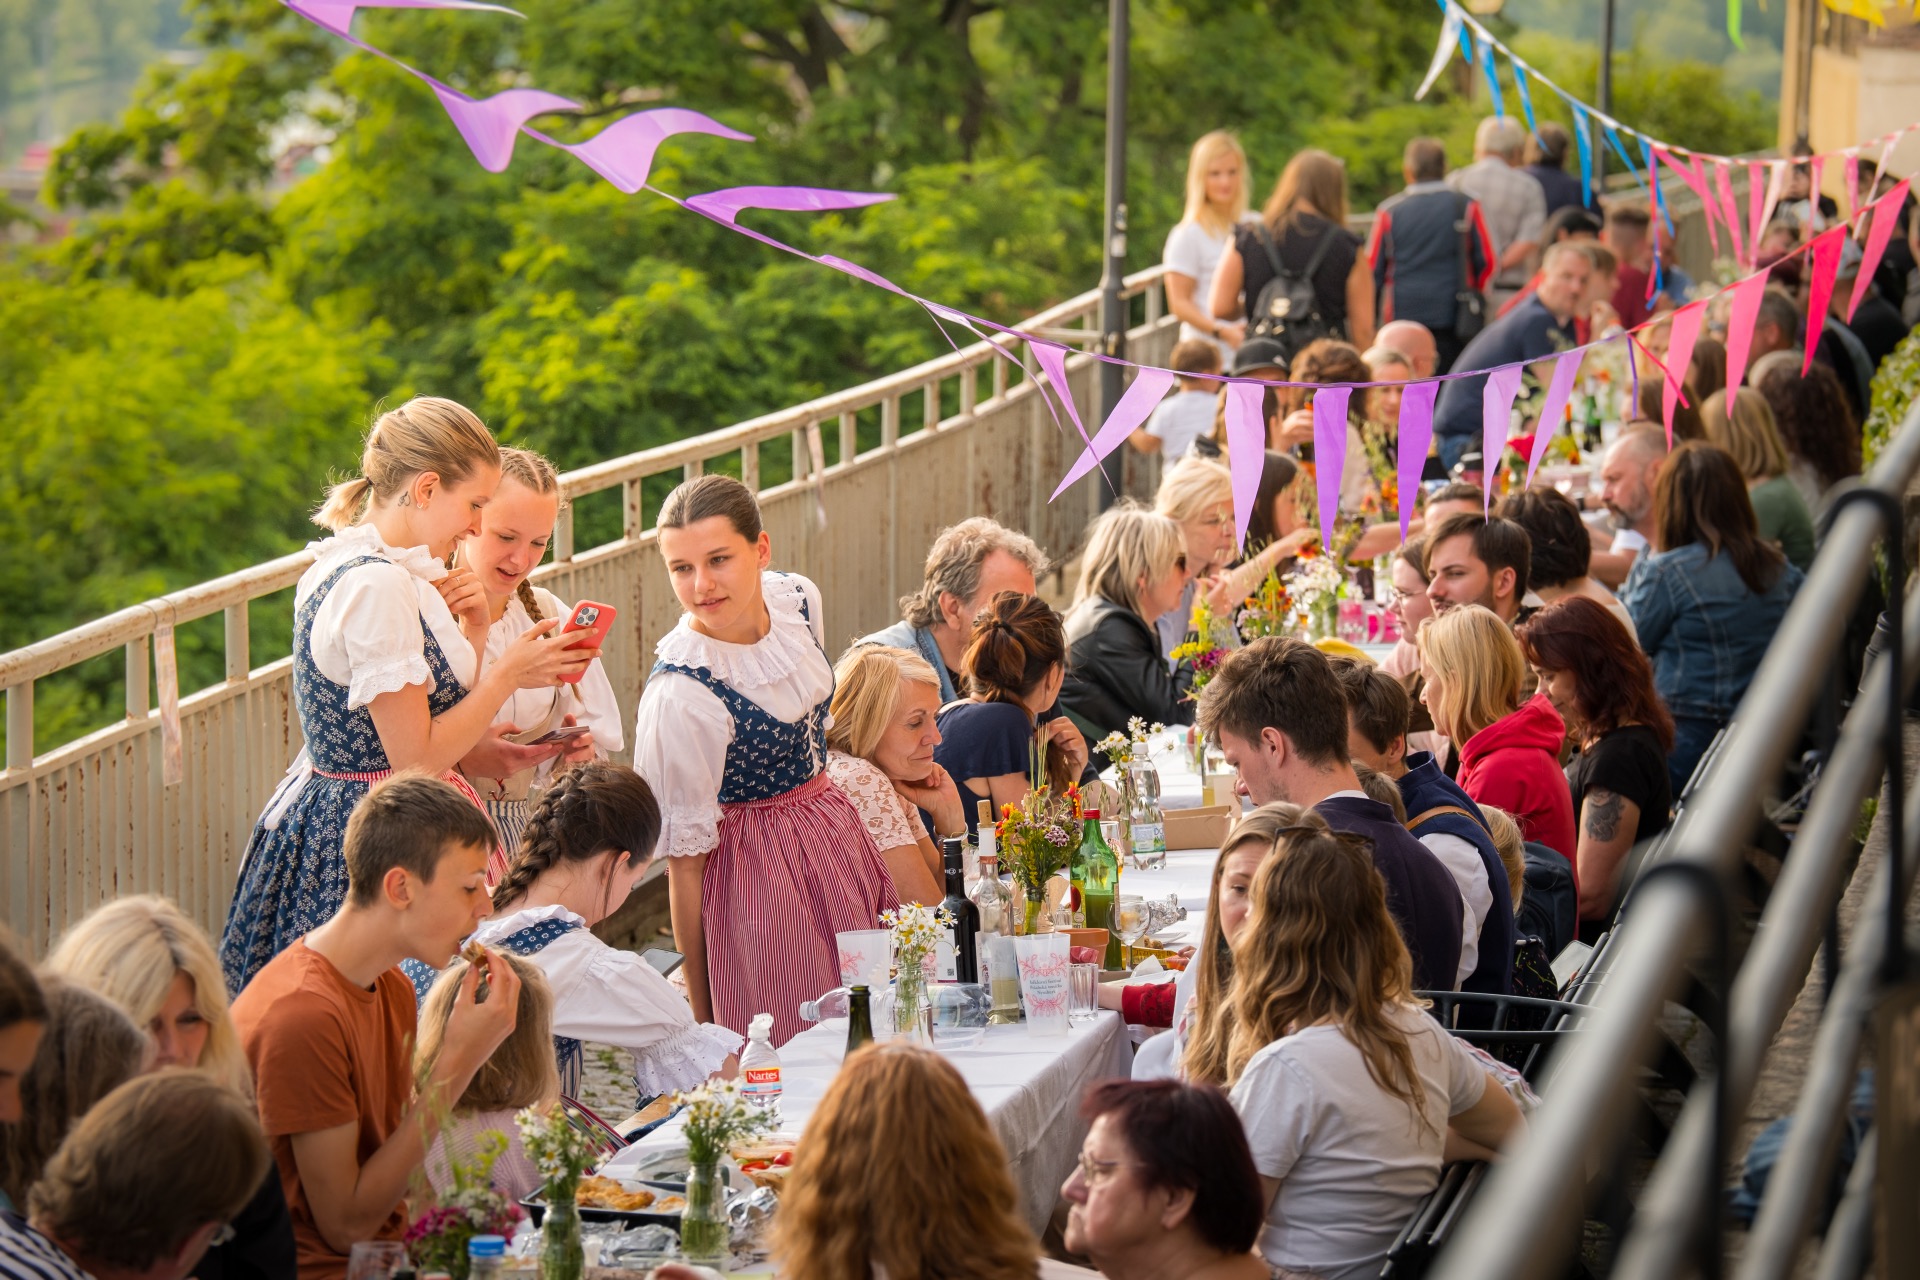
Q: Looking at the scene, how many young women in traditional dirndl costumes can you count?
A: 4